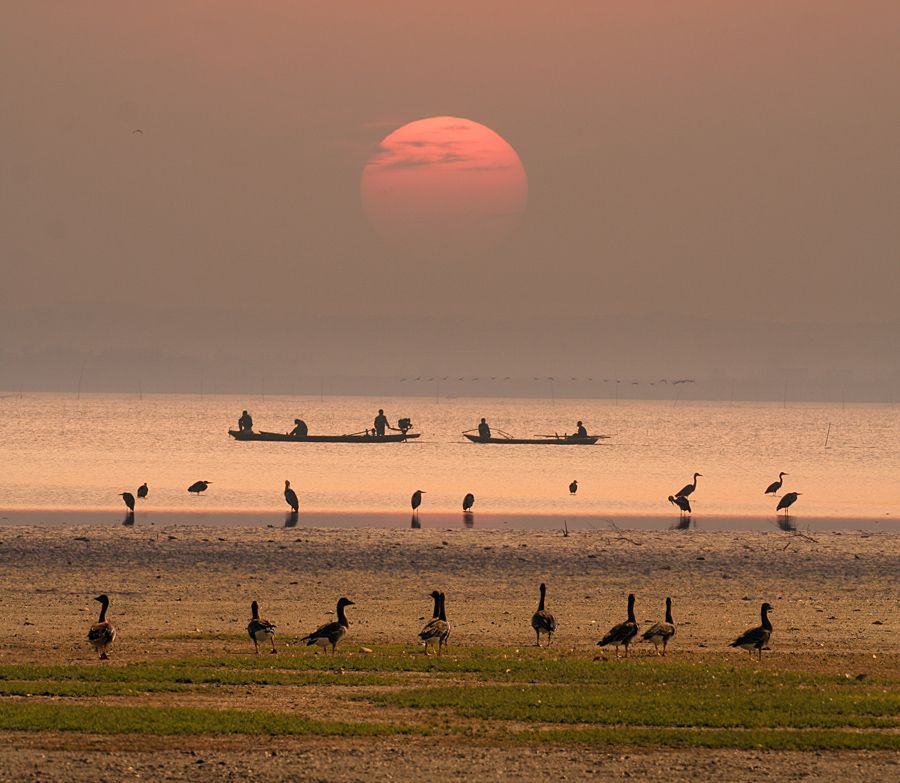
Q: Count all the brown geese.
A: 9